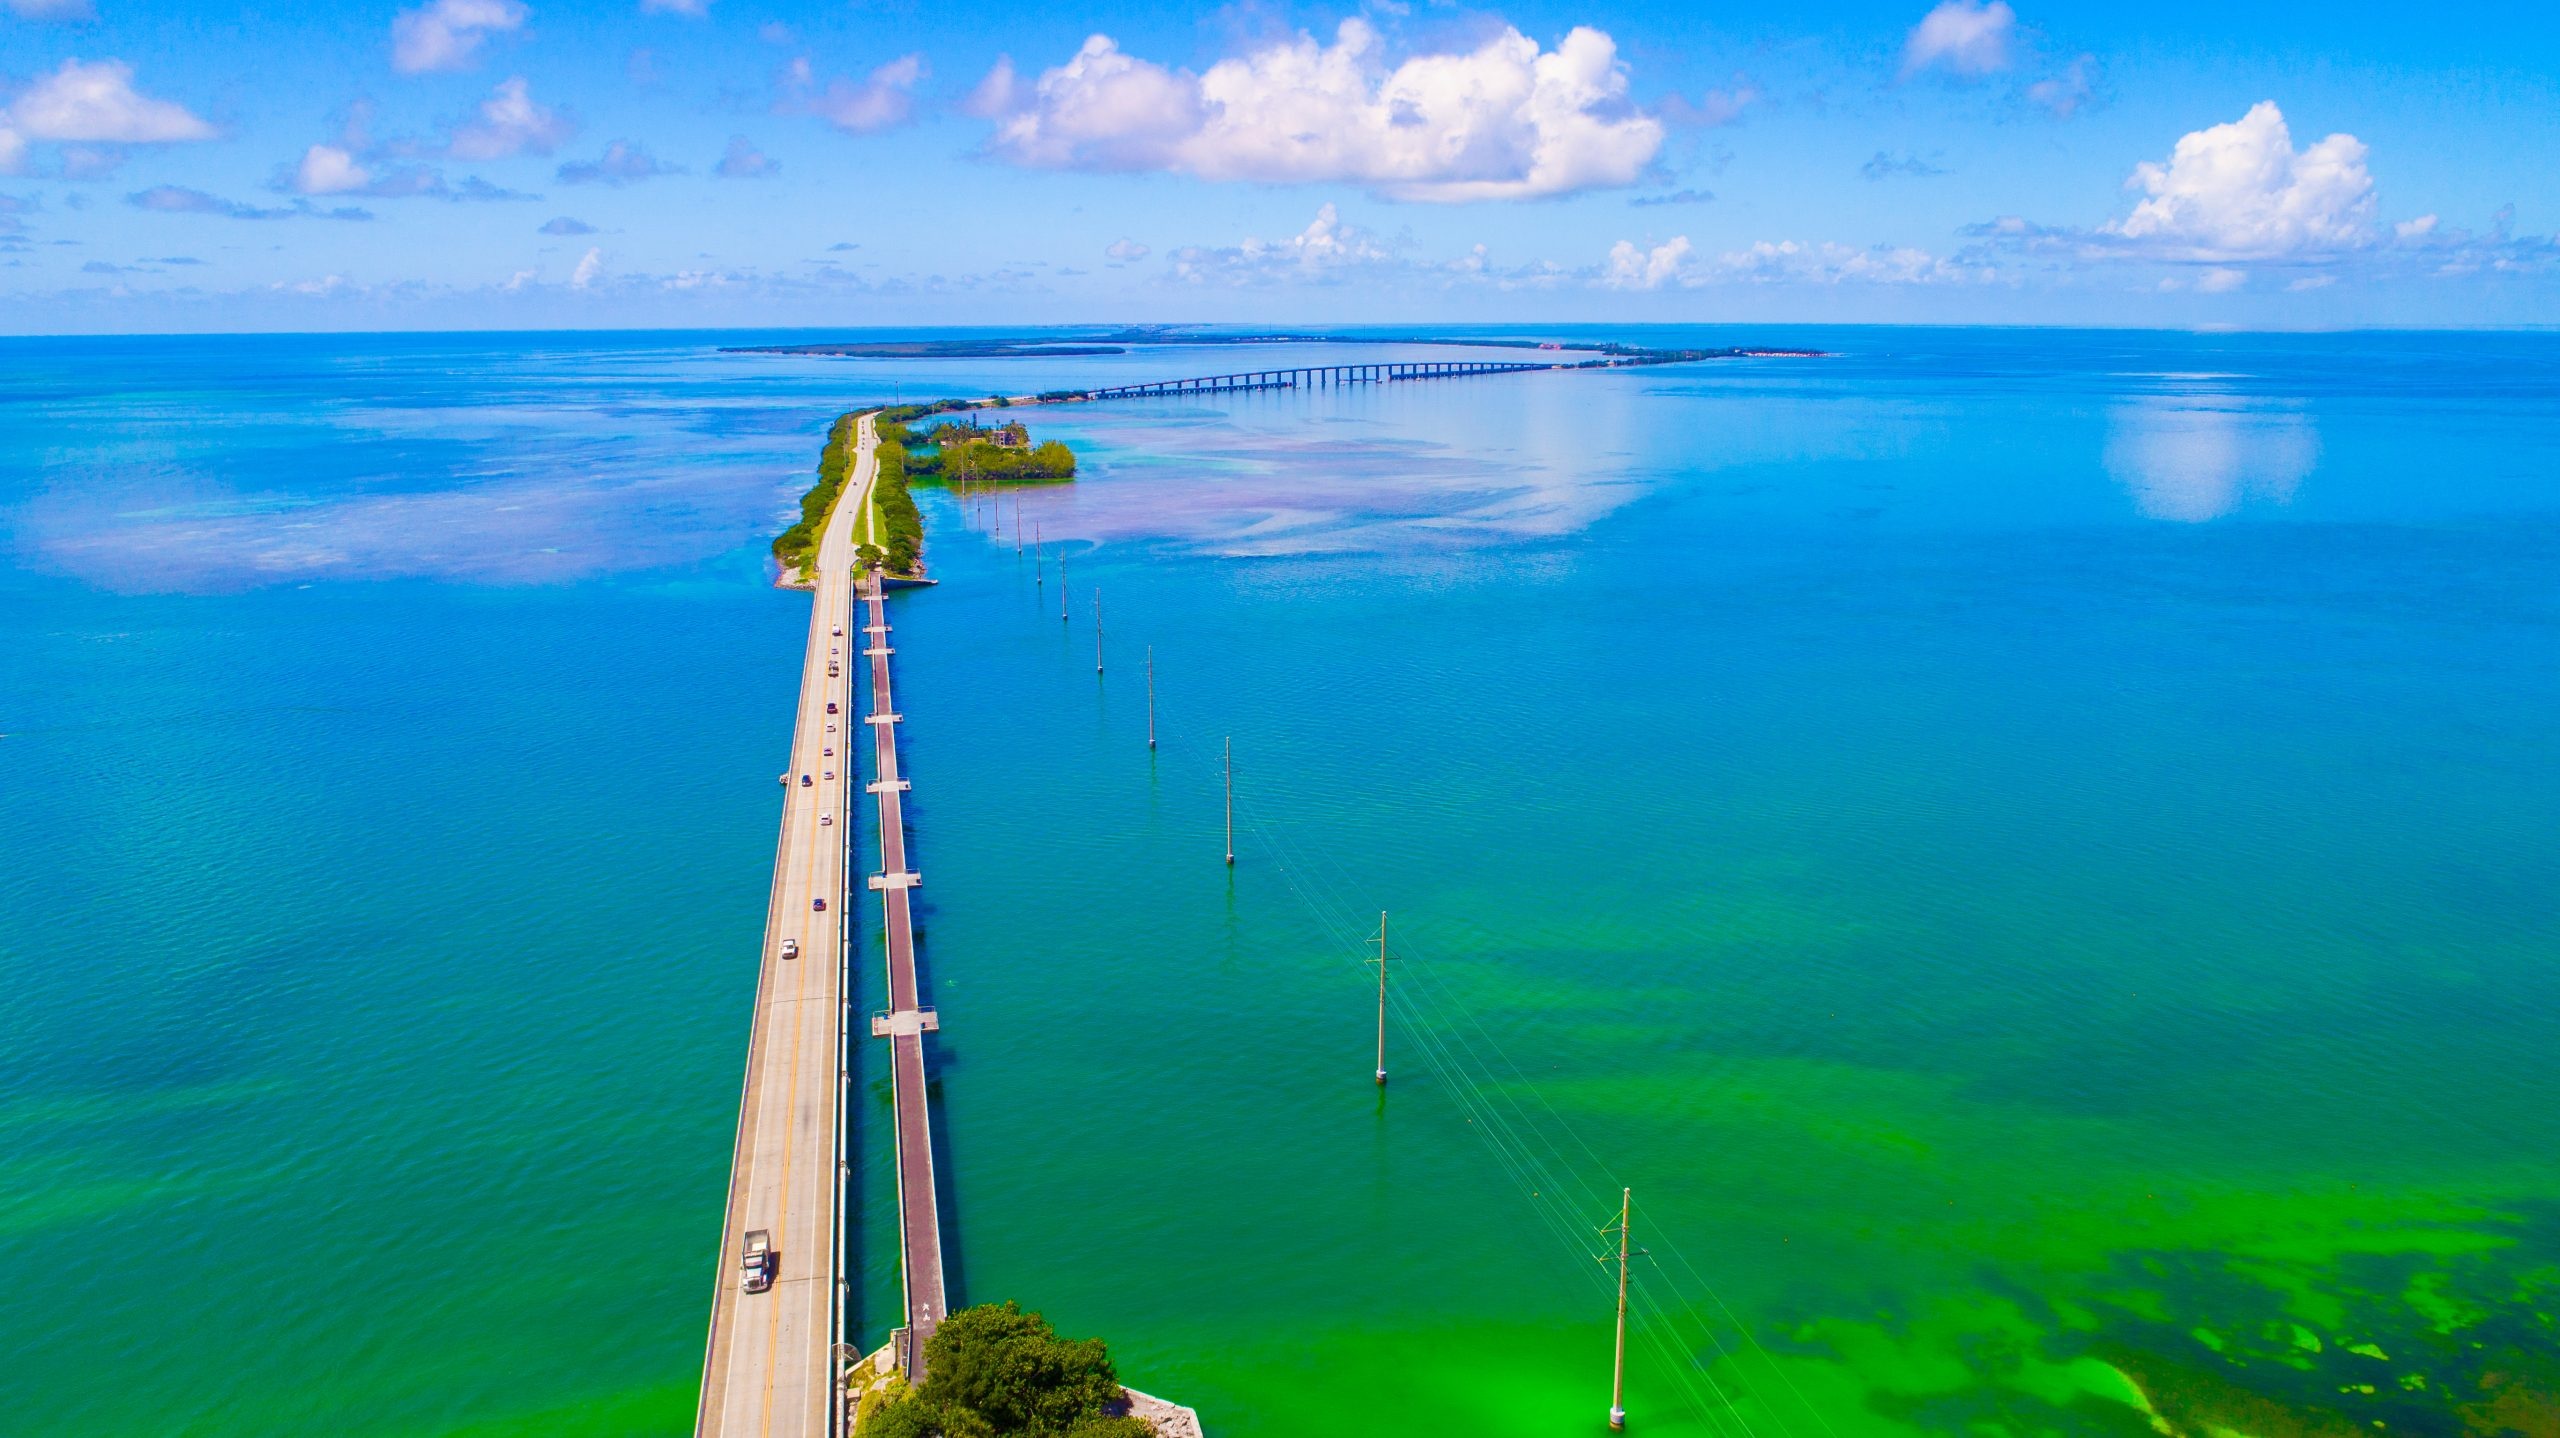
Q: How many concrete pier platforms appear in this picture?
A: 7